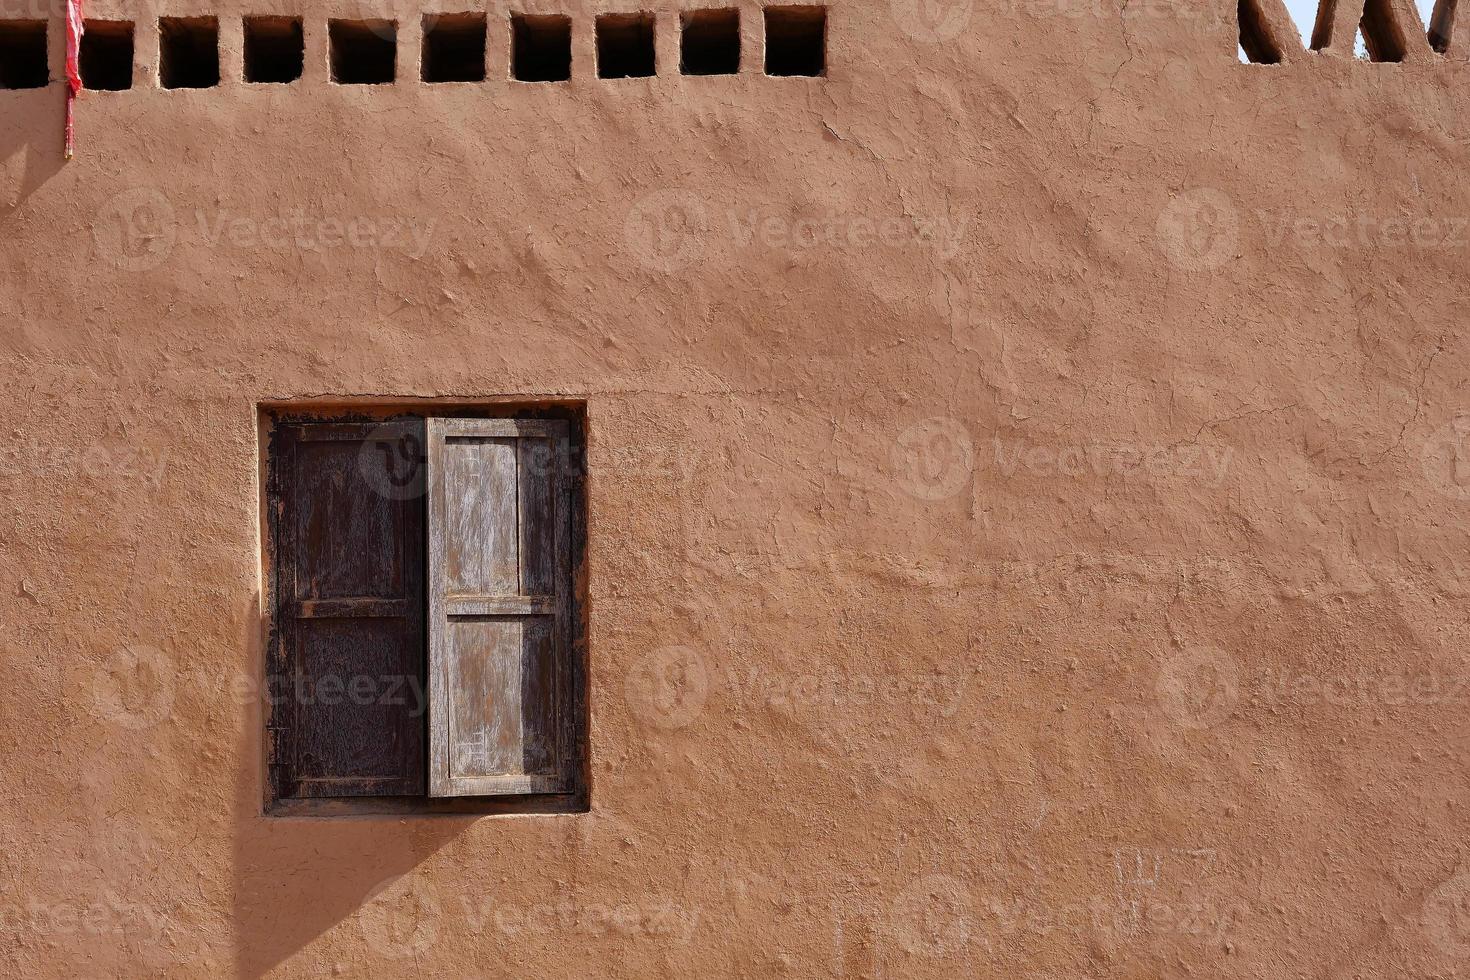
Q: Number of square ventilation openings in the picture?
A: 10